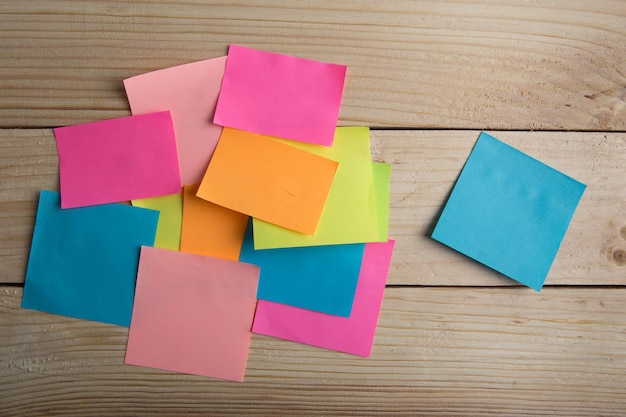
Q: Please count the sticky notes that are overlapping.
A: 12